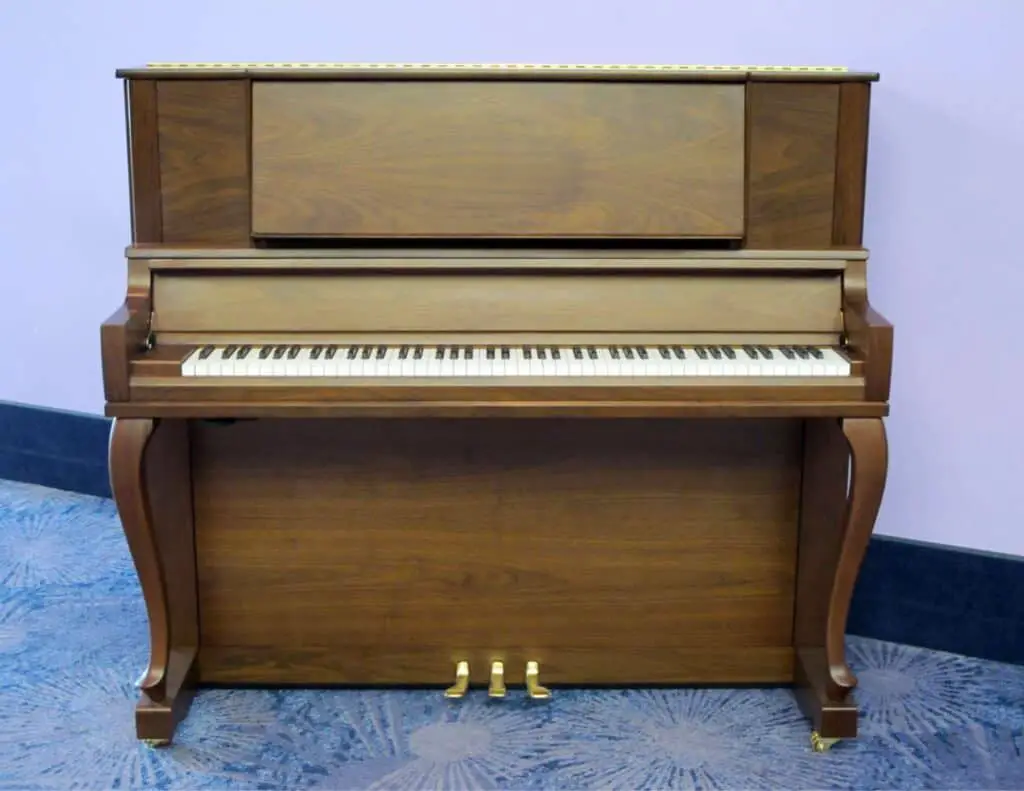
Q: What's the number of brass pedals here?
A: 3